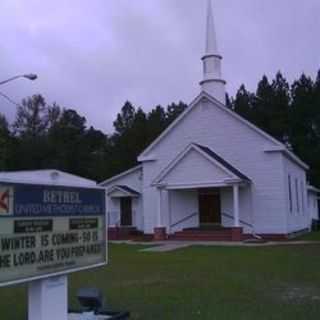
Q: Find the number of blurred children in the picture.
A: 0